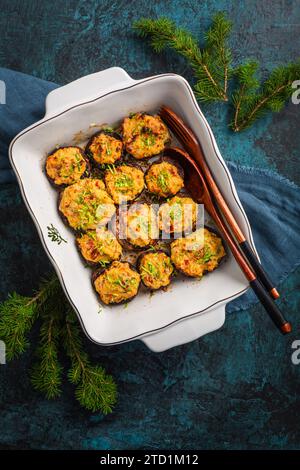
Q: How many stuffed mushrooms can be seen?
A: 12